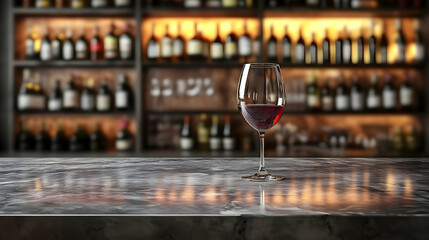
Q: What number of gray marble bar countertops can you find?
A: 1